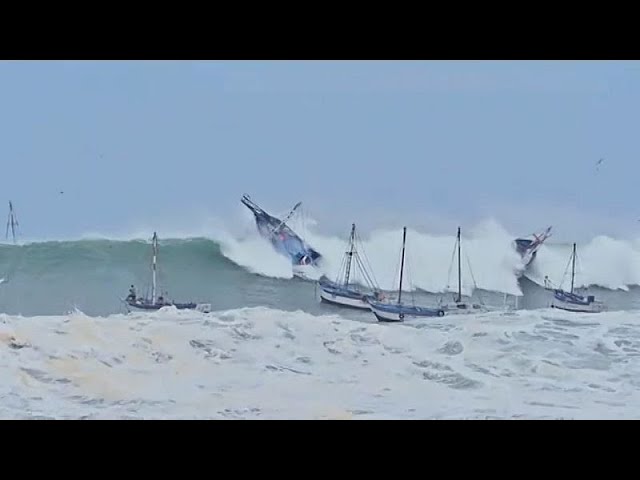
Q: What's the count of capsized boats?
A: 2